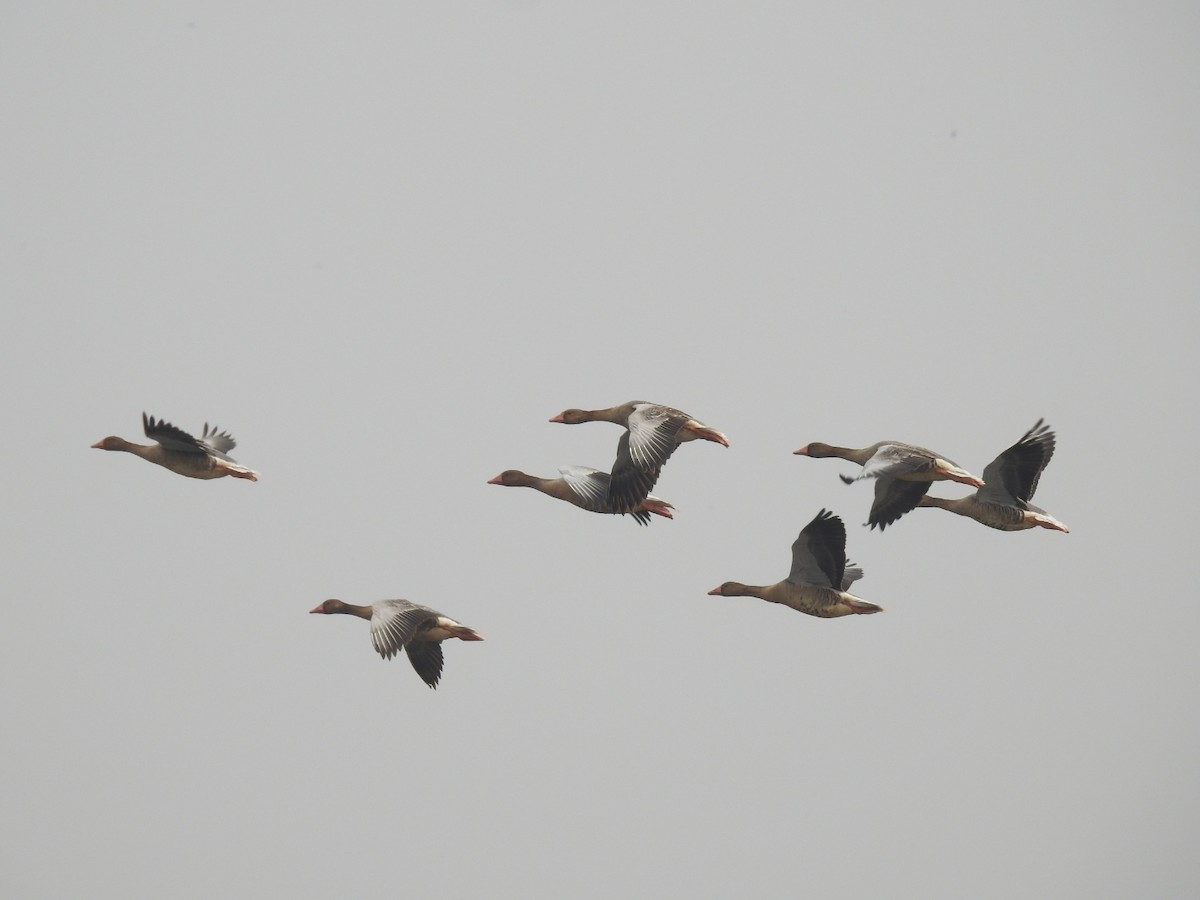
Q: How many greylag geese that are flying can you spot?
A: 7